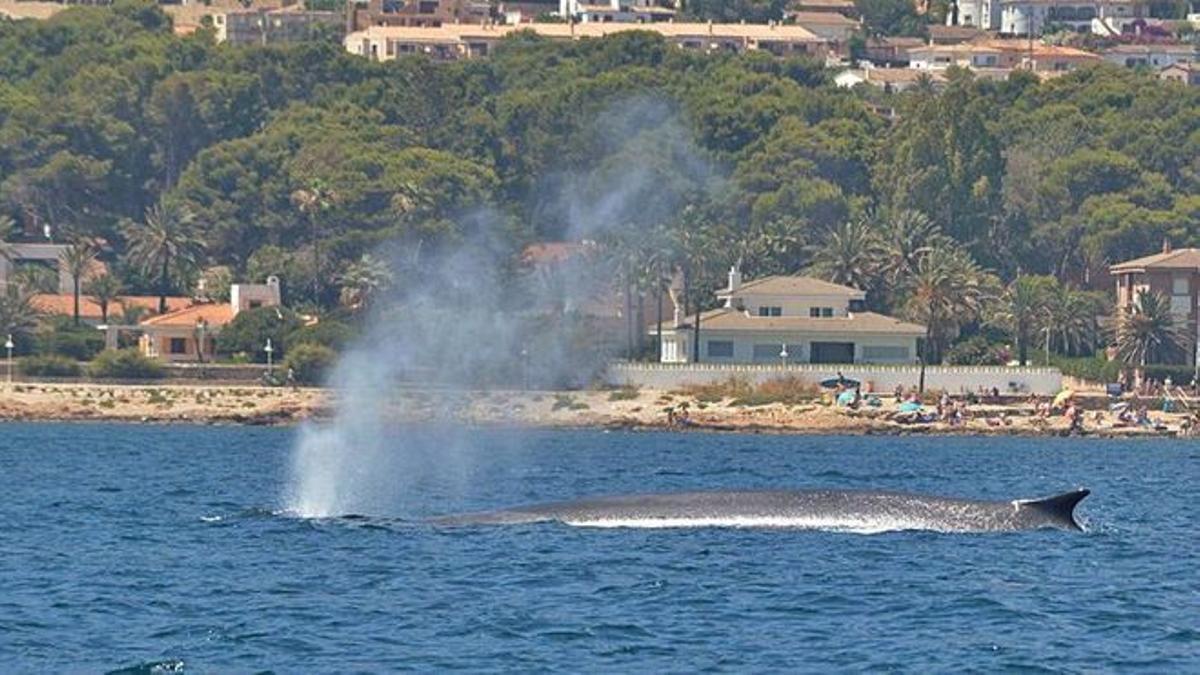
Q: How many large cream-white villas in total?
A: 1